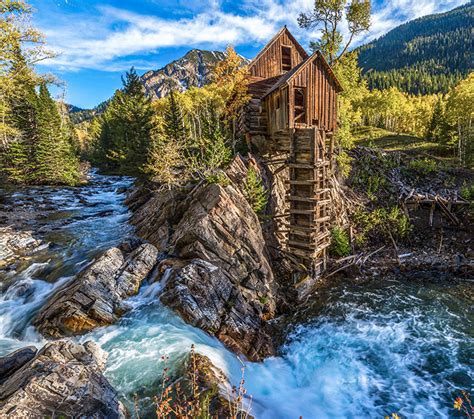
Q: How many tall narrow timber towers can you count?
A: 1